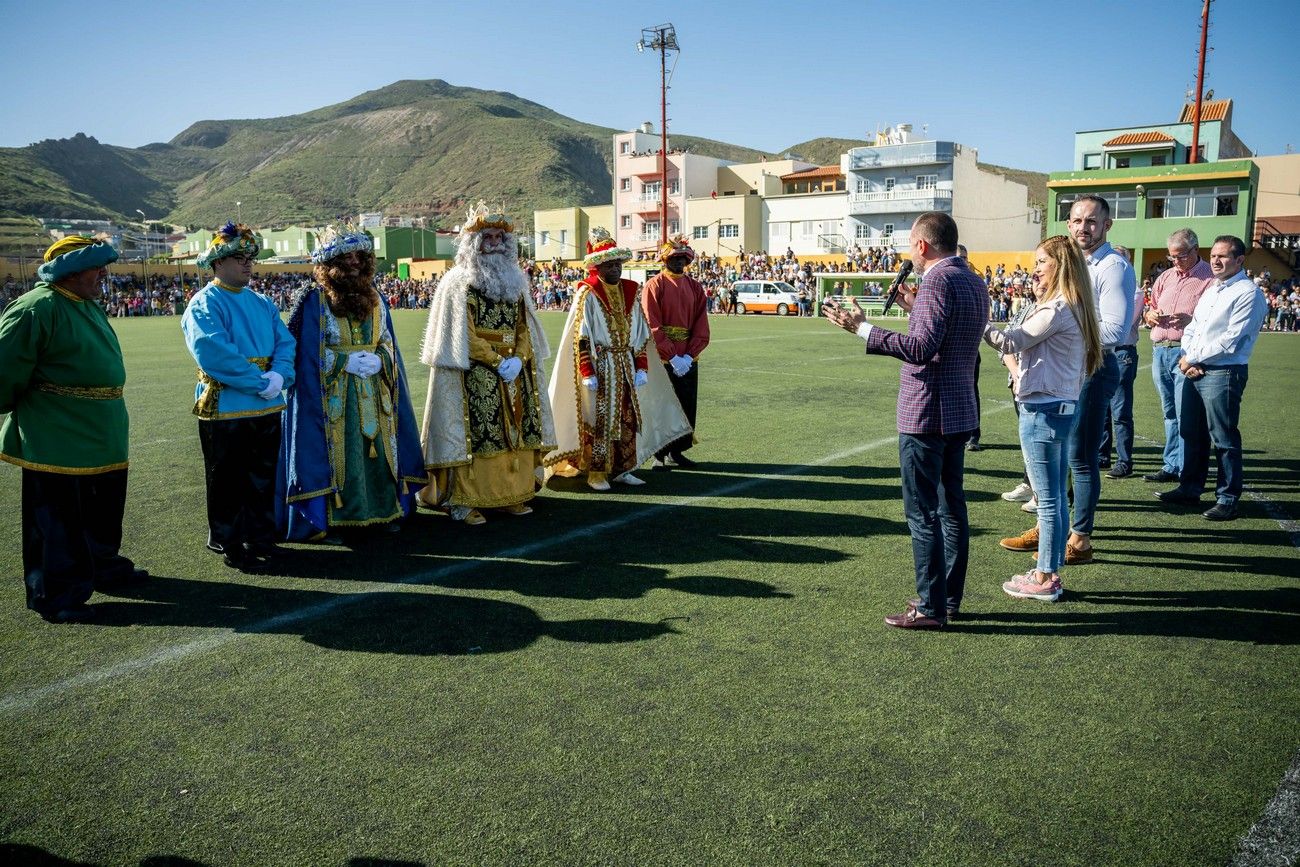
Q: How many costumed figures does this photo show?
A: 6